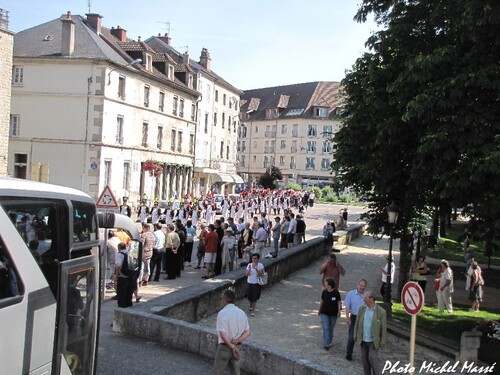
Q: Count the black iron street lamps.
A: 1